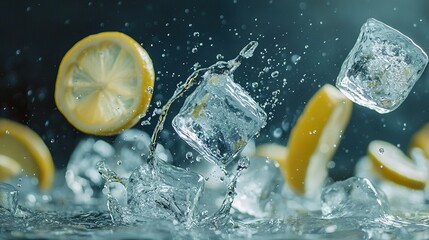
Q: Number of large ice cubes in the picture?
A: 2